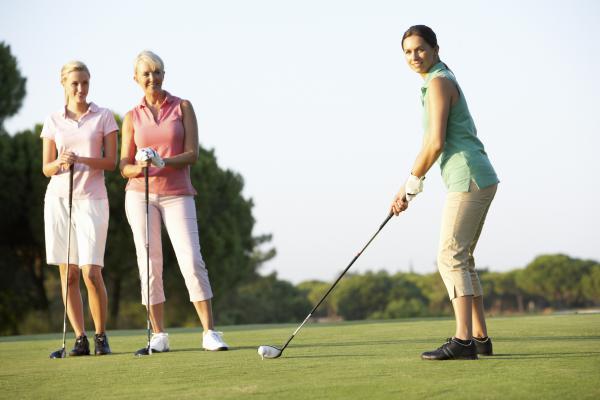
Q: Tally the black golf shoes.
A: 4